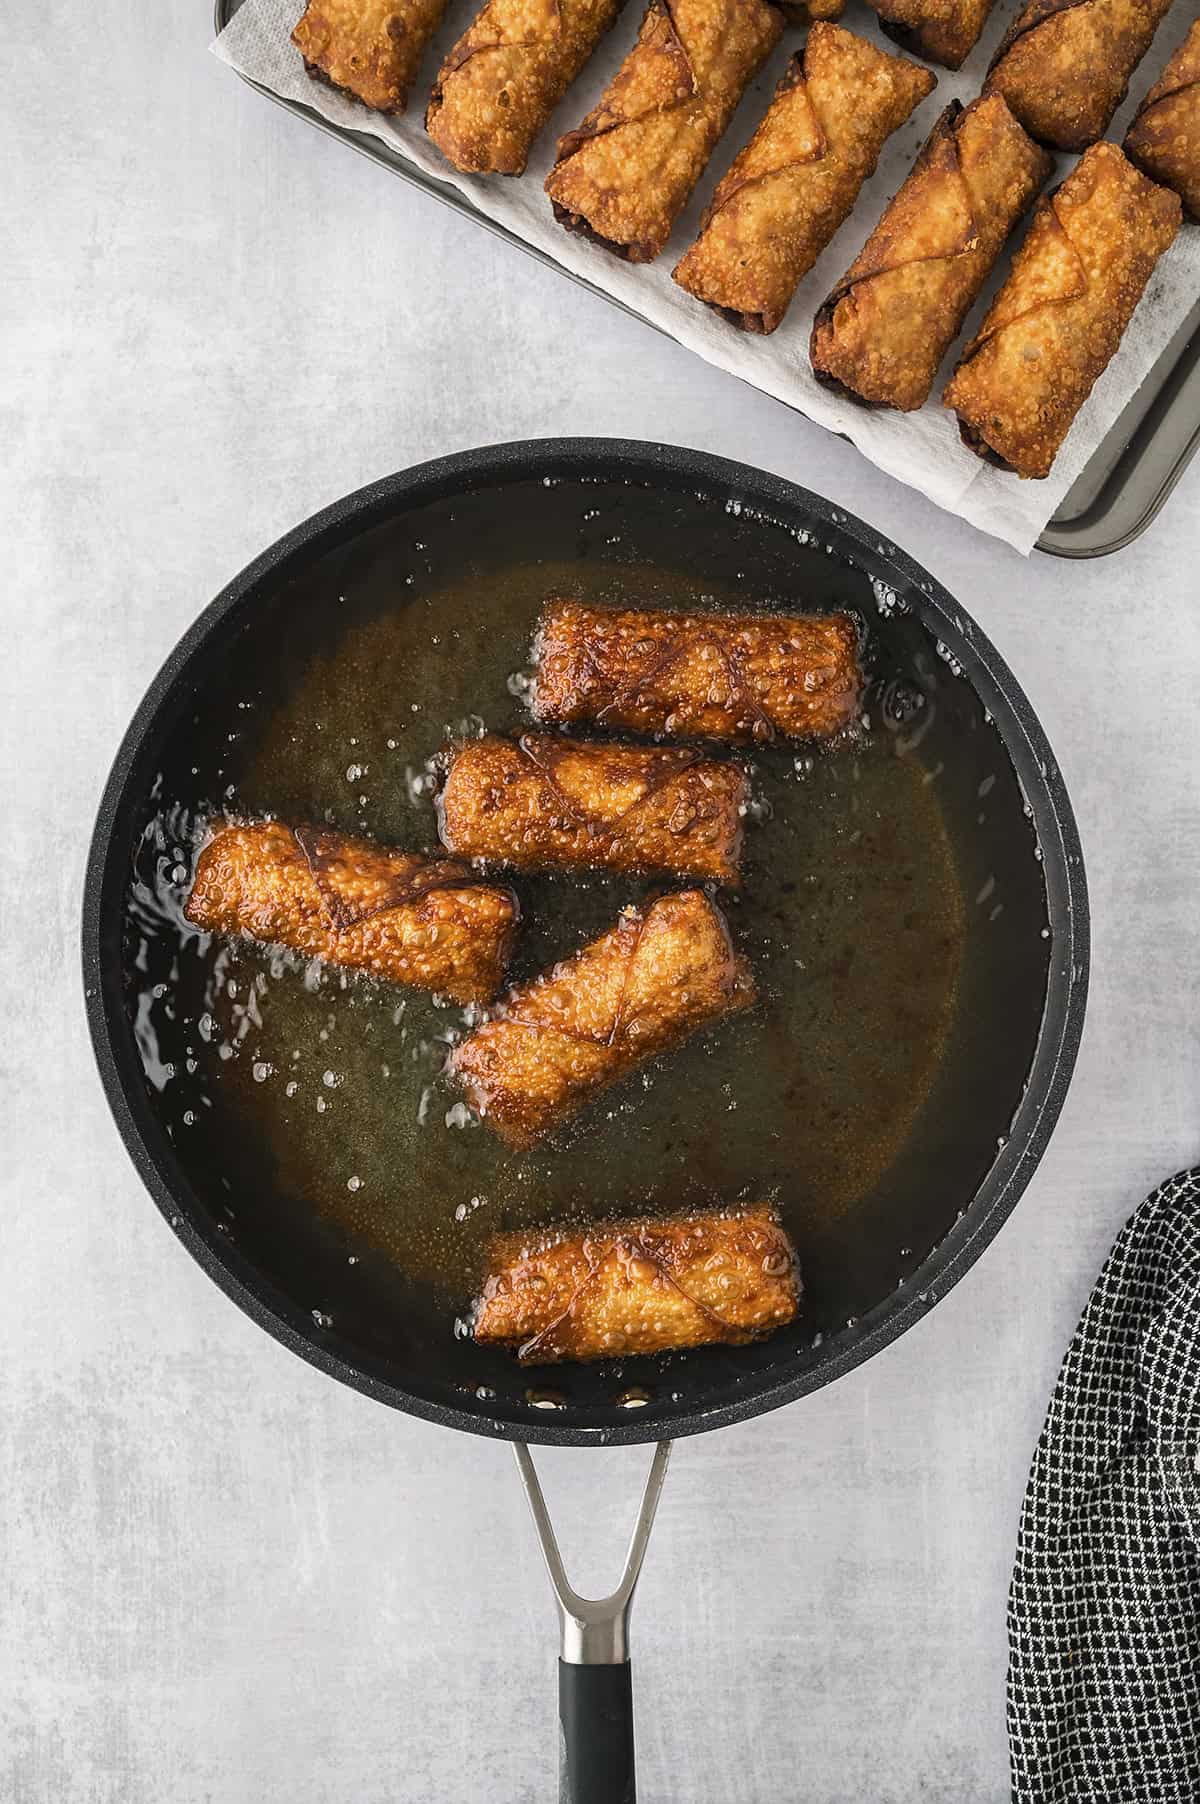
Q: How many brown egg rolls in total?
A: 15